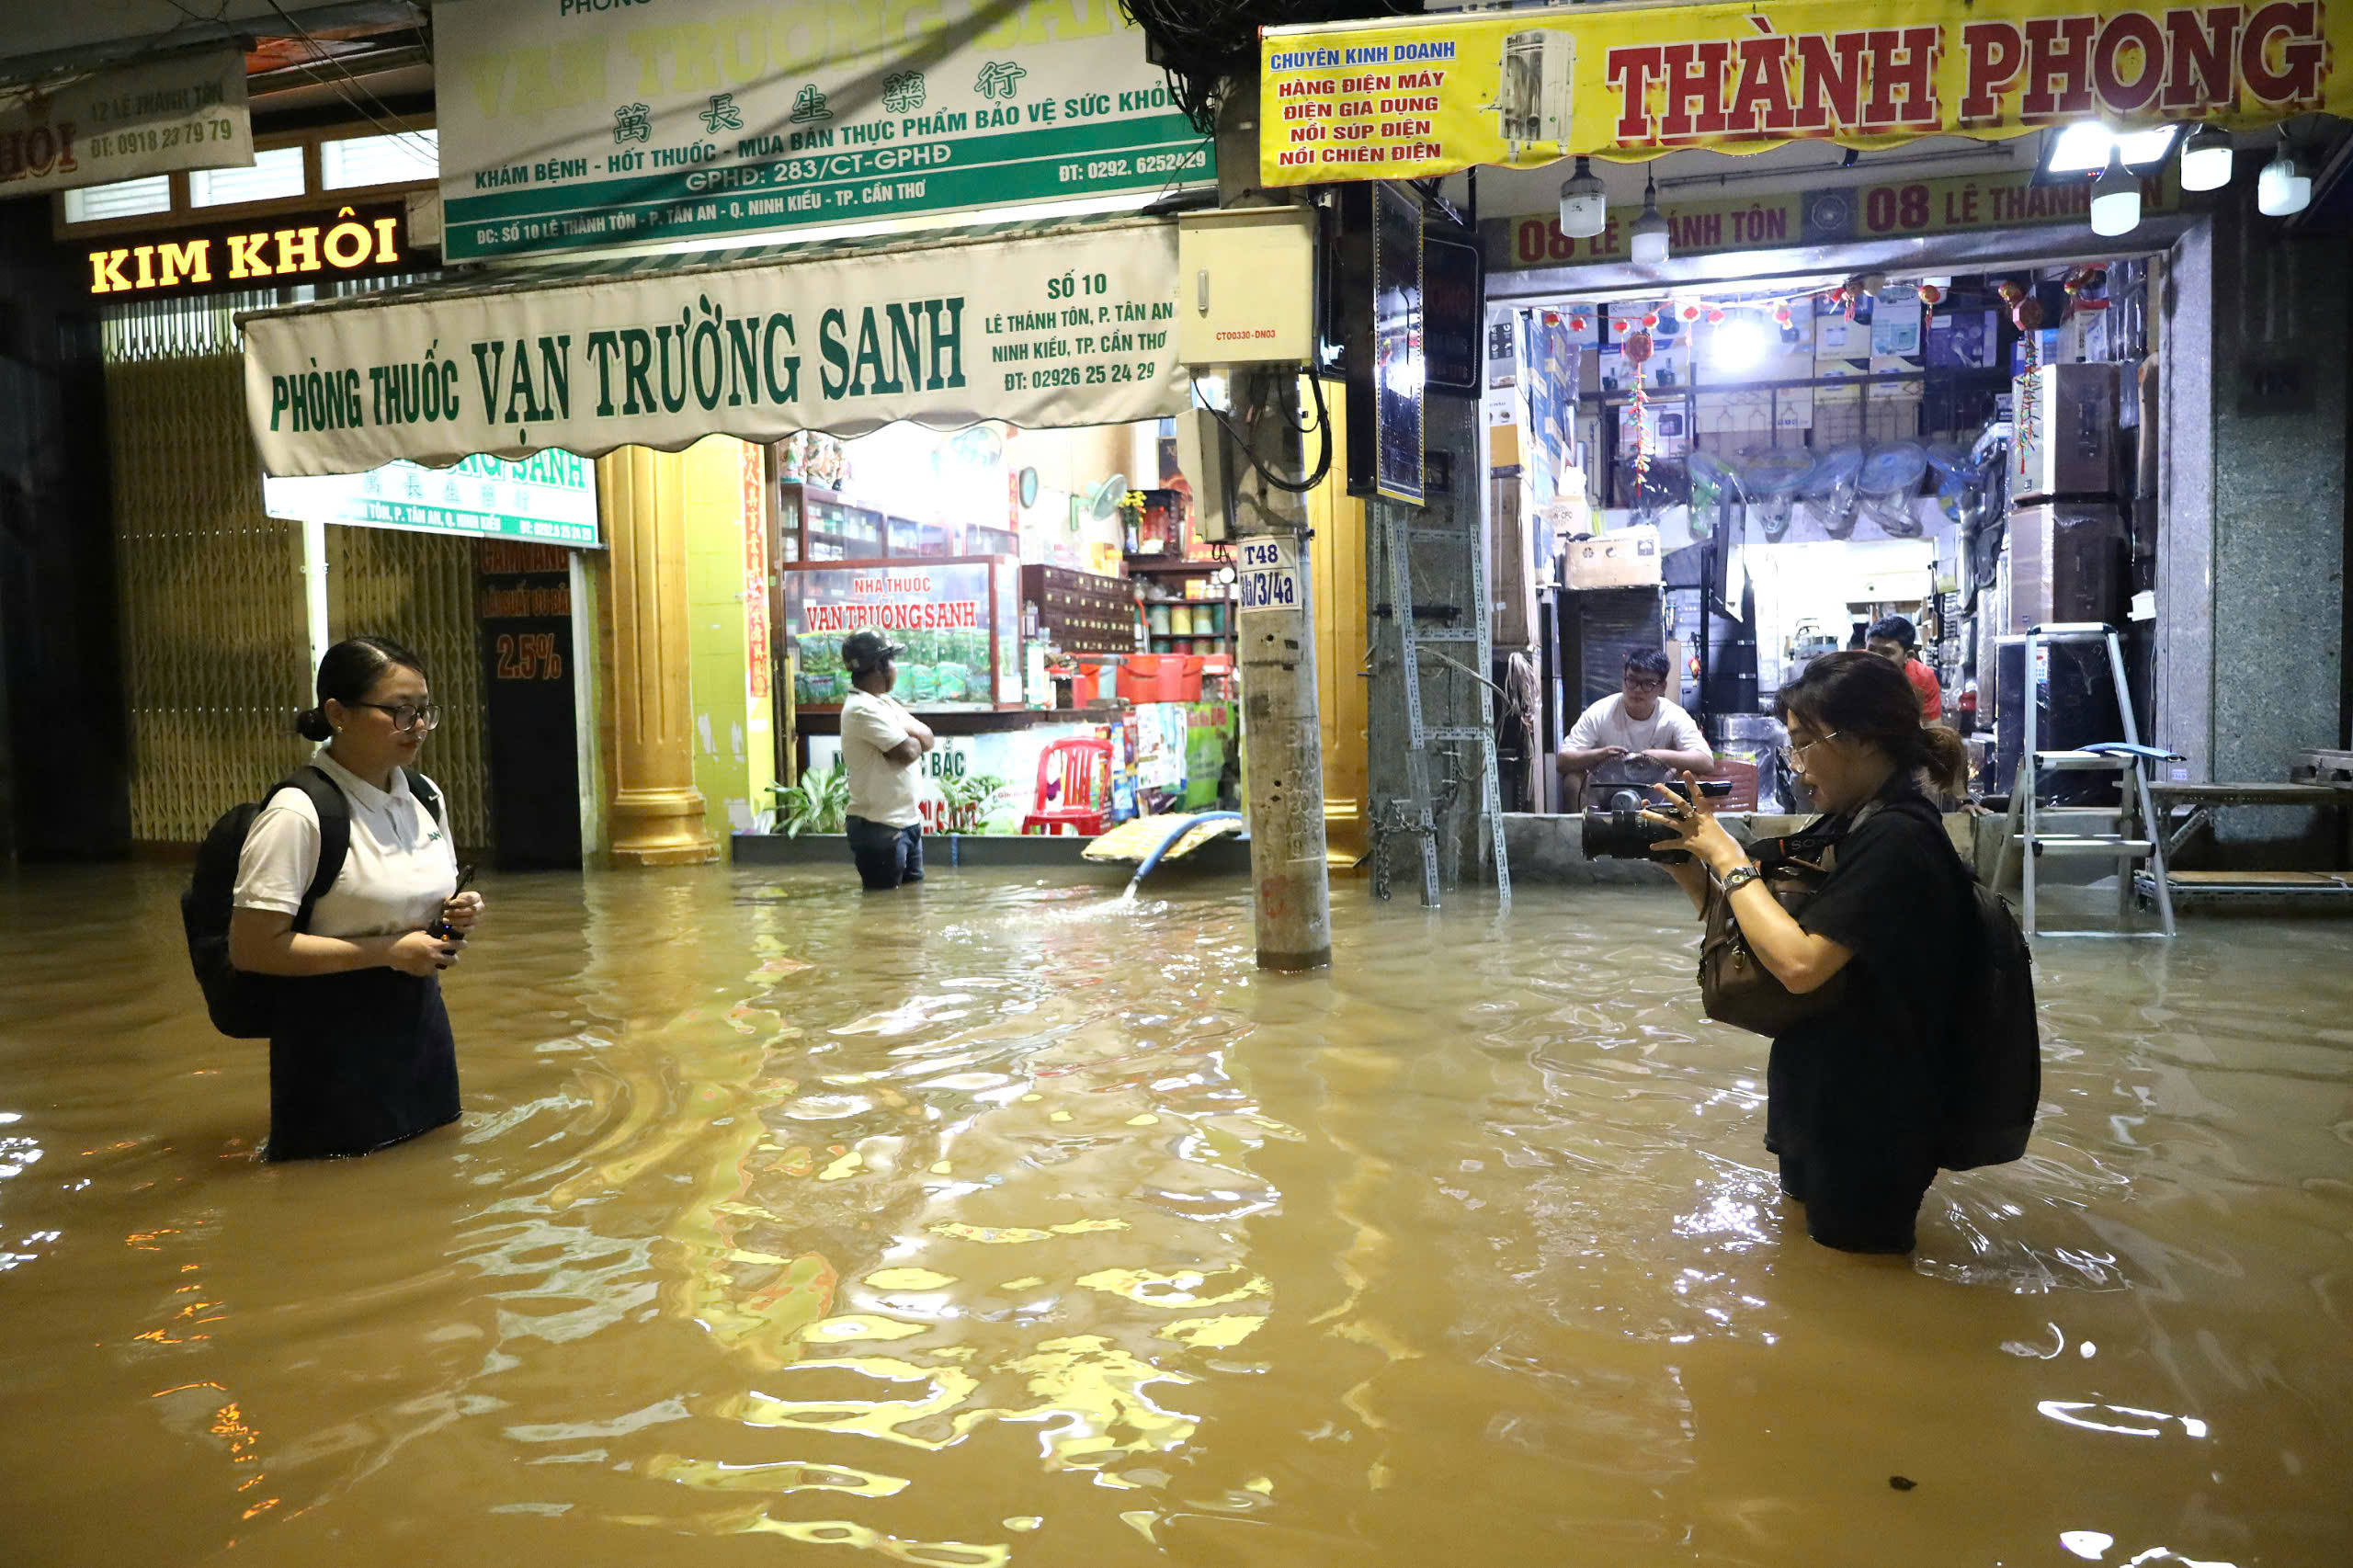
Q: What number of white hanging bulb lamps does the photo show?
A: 5